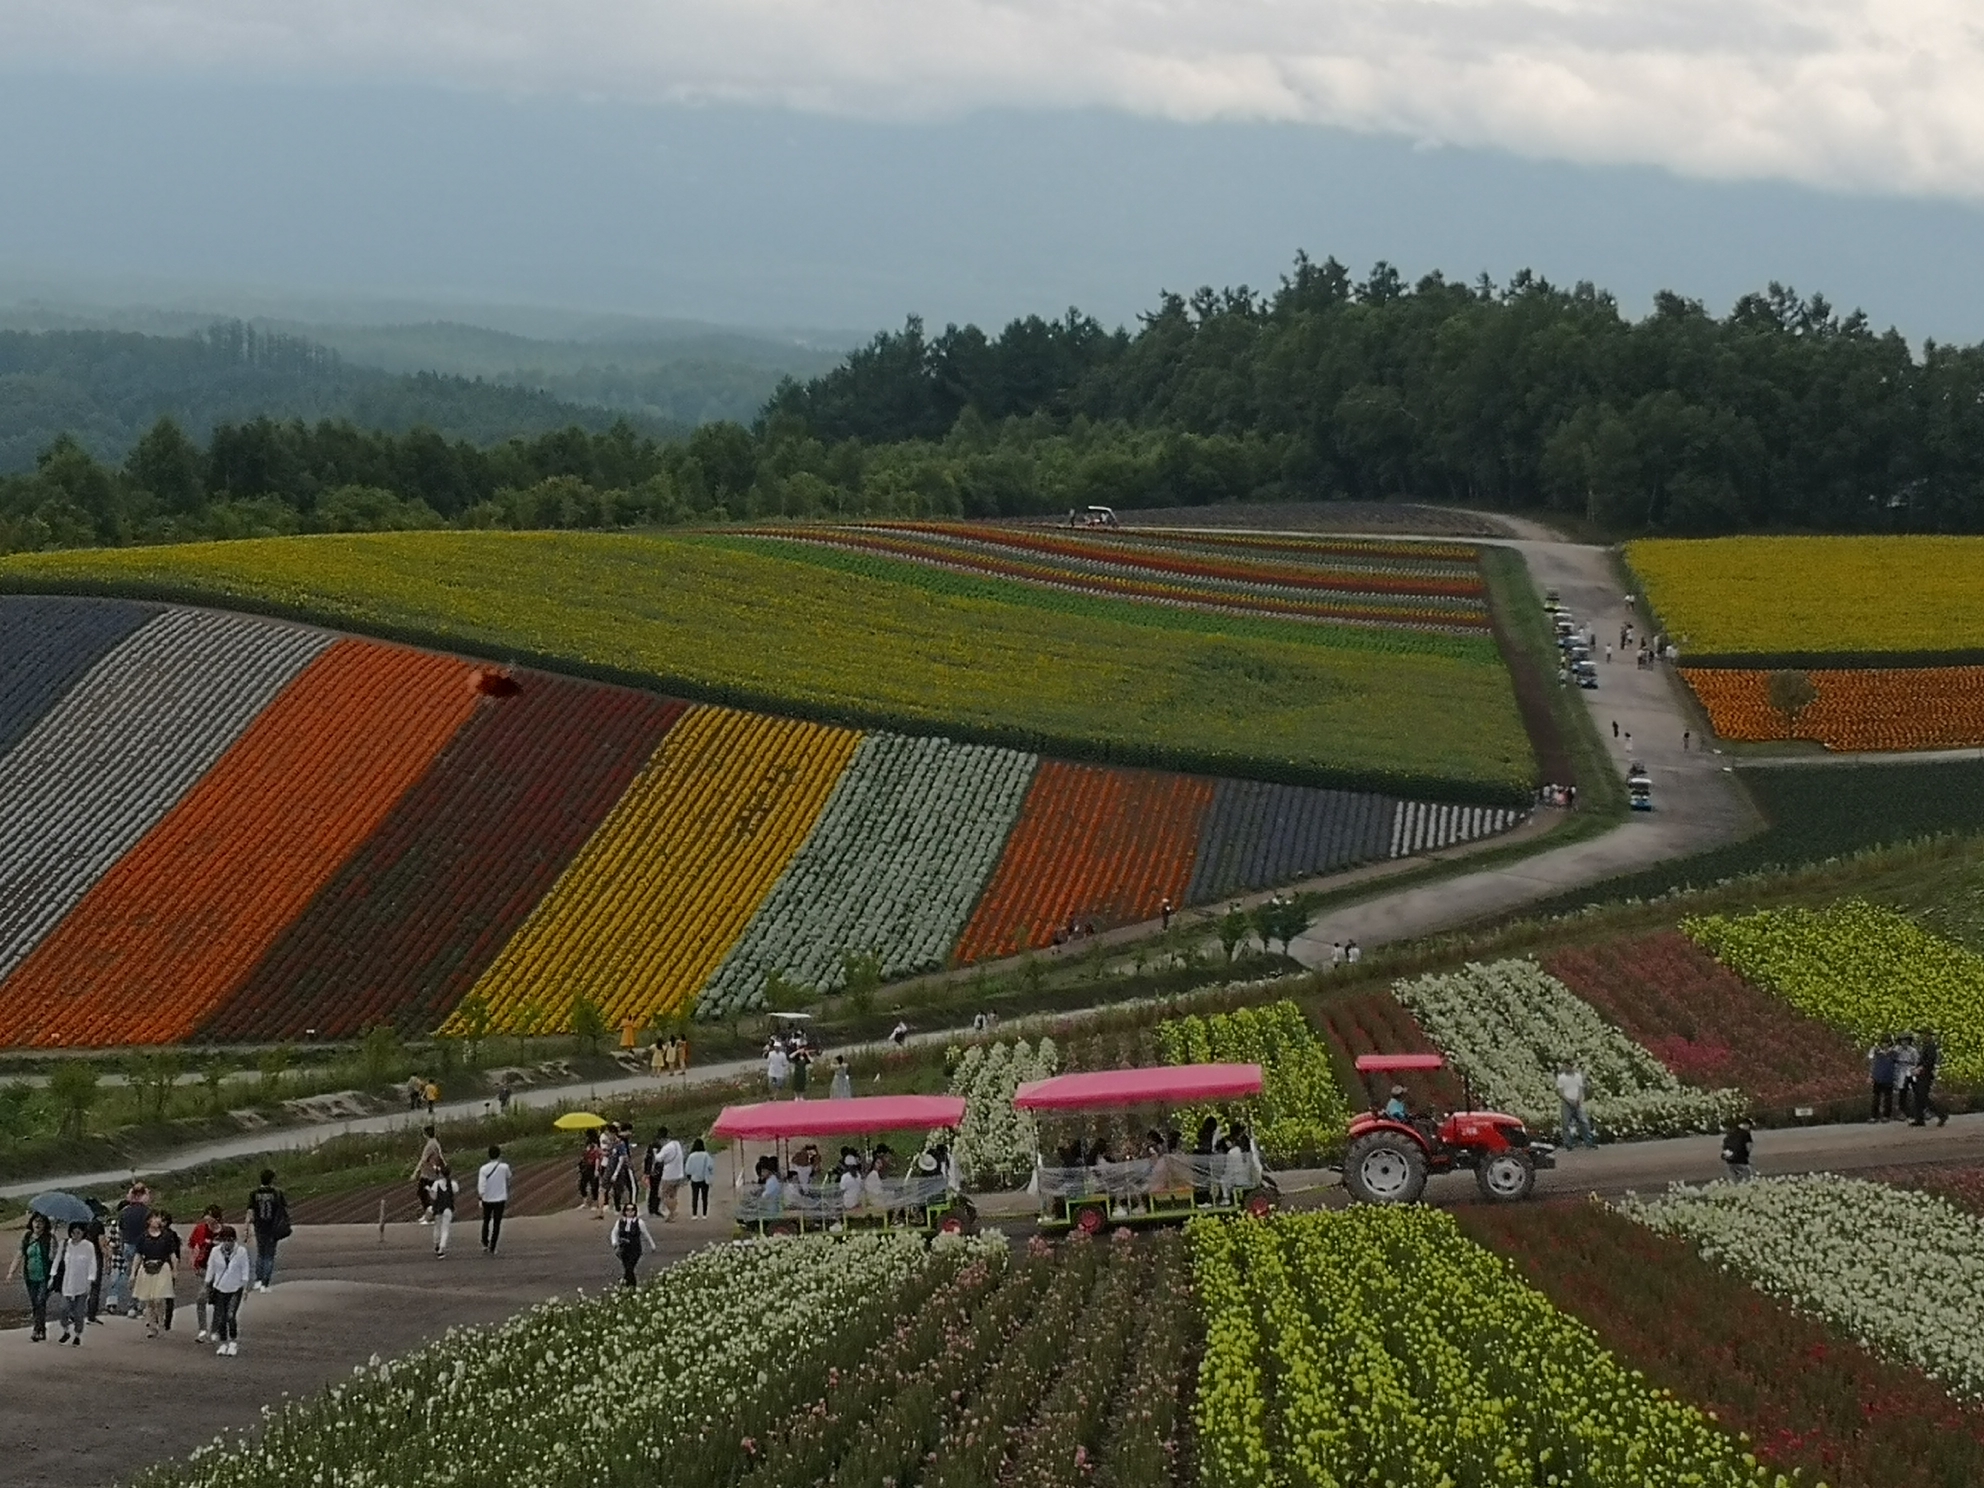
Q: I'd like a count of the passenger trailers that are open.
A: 2